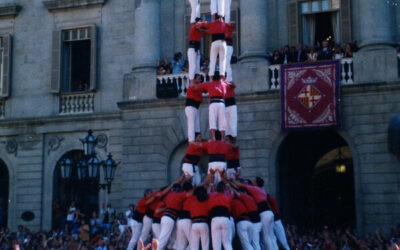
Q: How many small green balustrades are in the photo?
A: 0